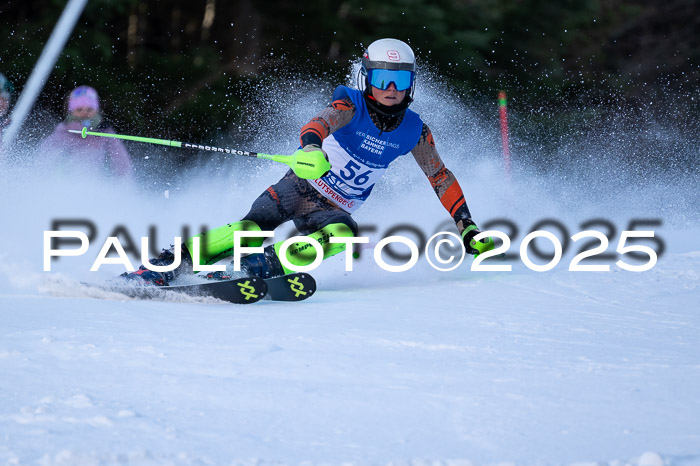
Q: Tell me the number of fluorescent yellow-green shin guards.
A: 2